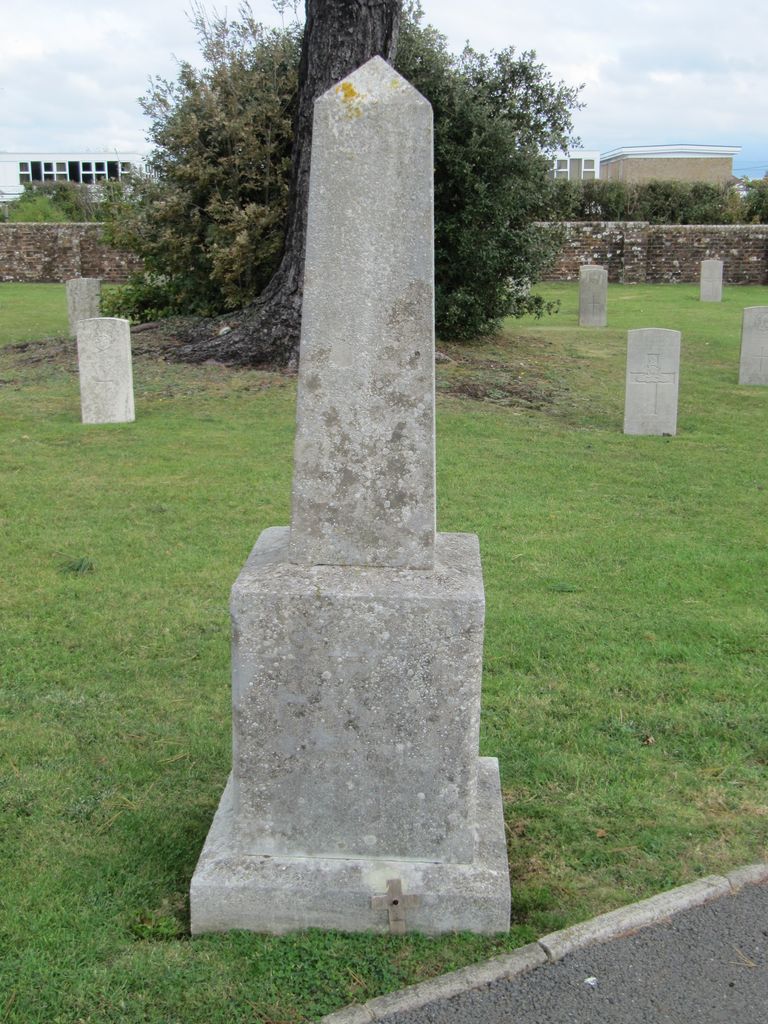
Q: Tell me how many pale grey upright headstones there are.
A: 6